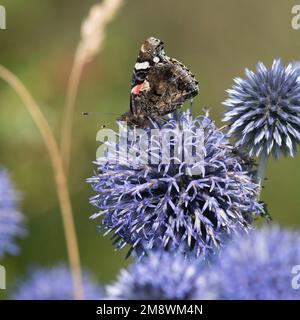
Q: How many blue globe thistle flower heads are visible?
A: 6